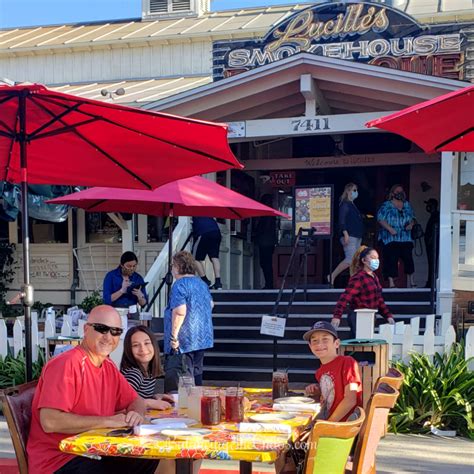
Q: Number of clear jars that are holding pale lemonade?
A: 2